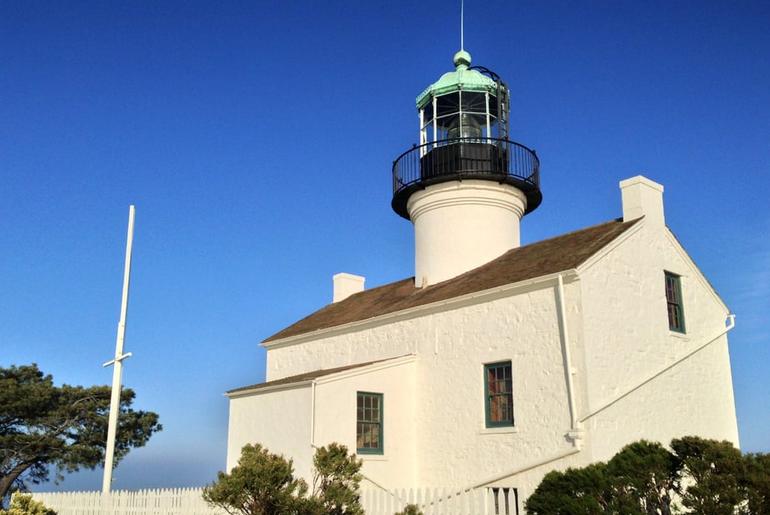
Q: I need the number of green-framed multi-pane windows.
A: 3